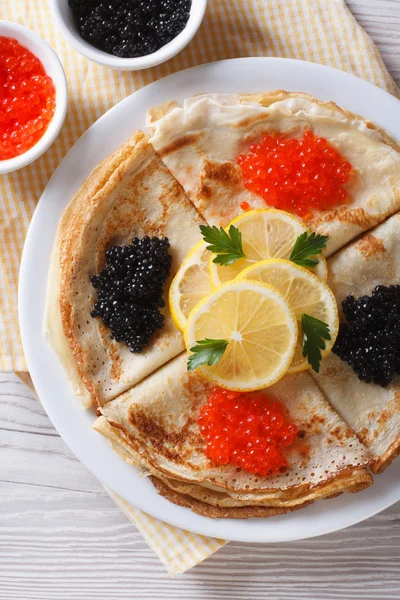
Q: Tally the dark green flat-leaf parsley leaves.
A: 4